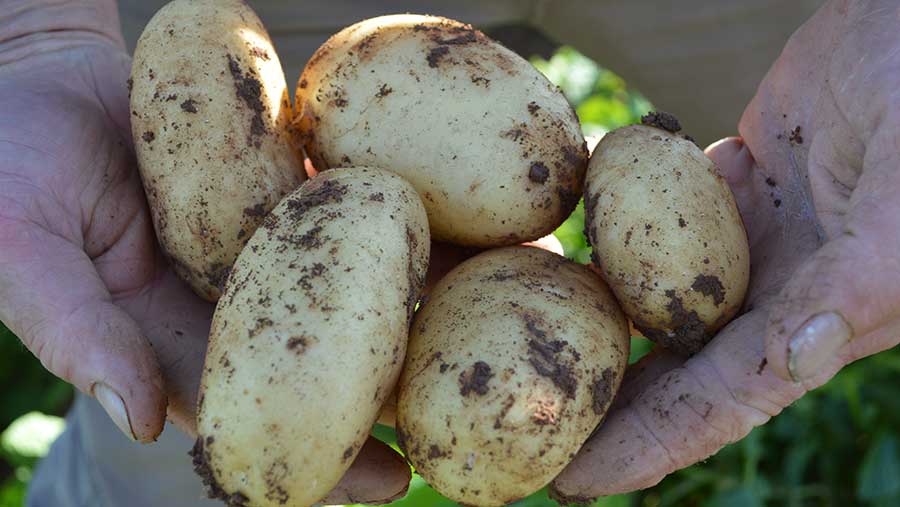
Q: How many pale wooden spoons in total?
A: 0